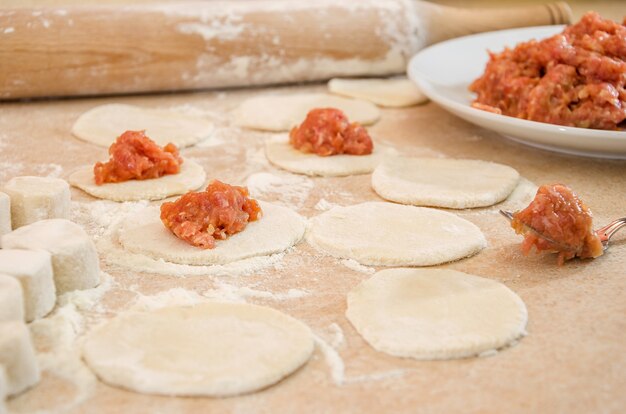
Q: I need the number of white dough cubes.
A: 7